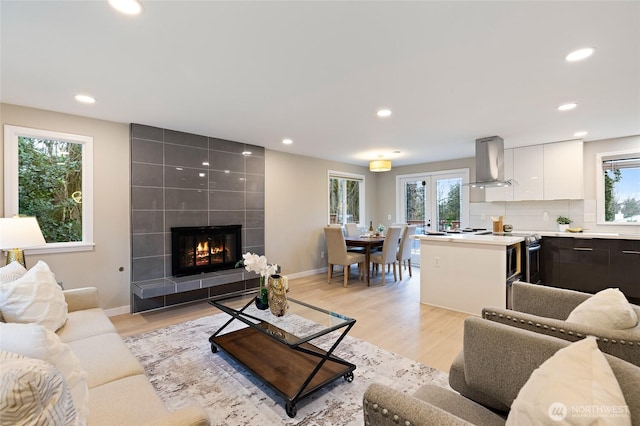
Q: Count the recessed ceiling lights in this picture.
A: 7